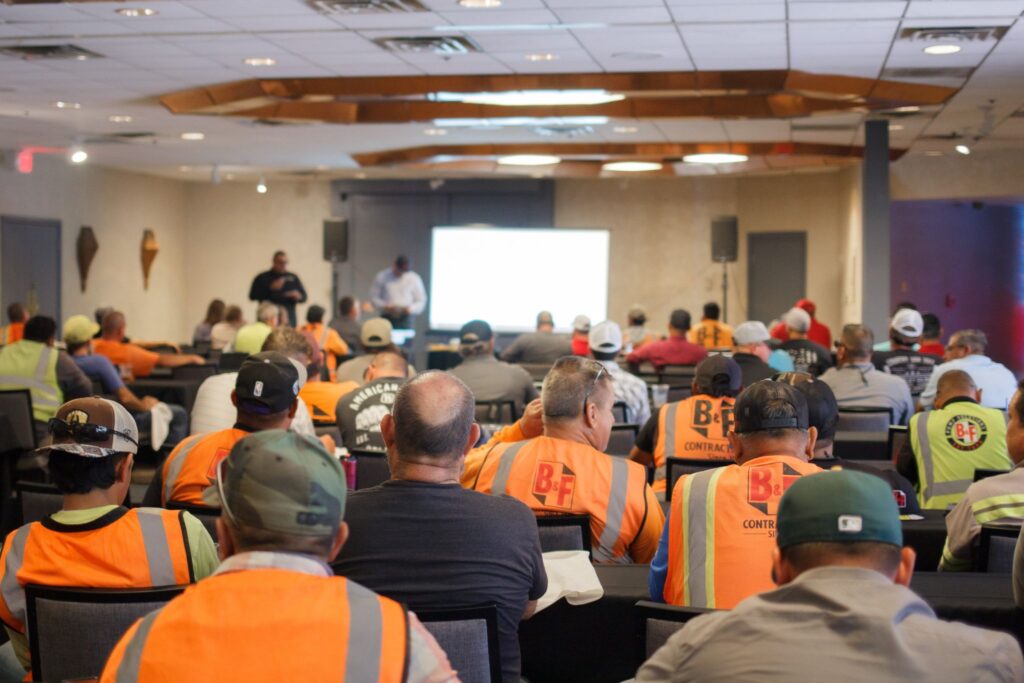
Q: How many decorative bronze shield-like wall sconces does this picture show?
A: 2